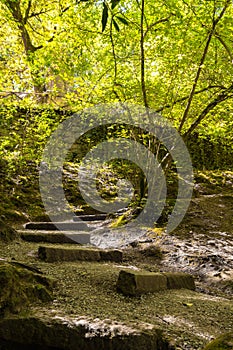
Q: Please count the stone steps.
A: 5